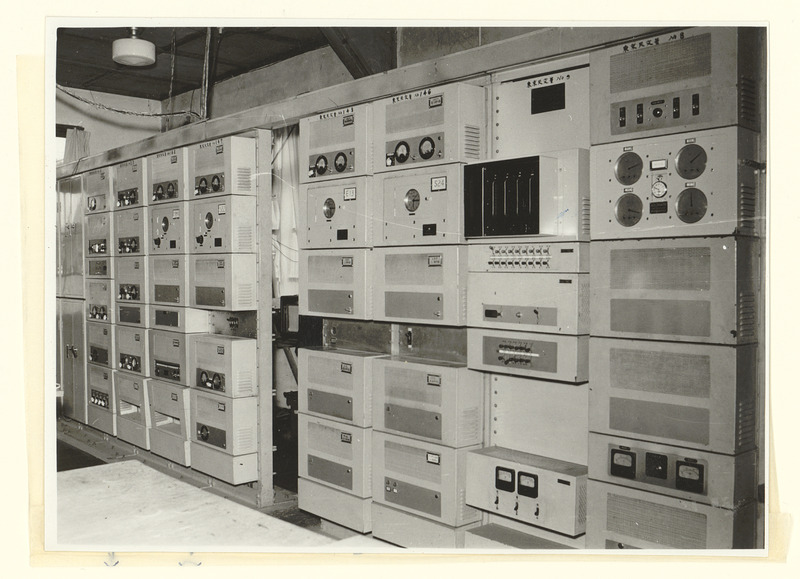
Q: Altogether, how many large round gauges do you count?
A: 4